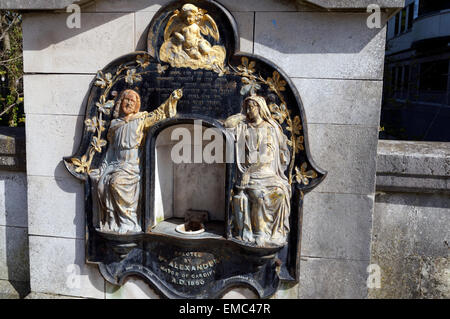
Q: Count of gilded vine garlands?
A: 2